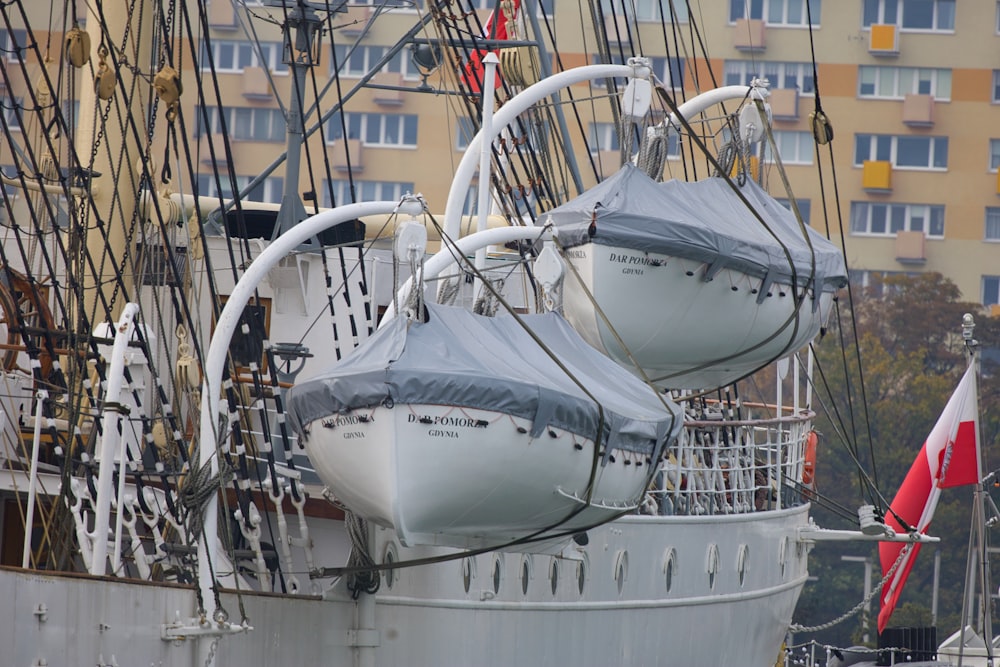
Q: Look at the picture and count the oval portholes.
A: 11